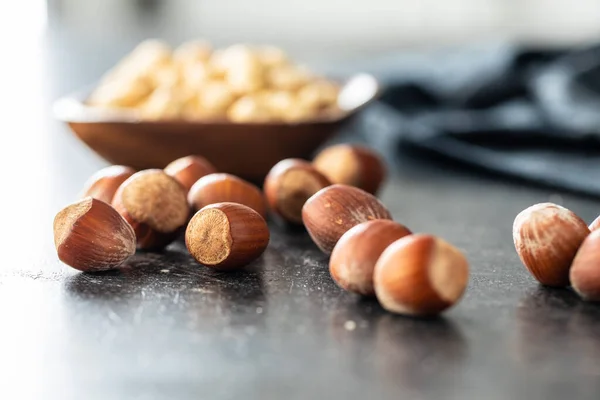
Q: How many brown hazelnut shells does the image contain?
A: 14